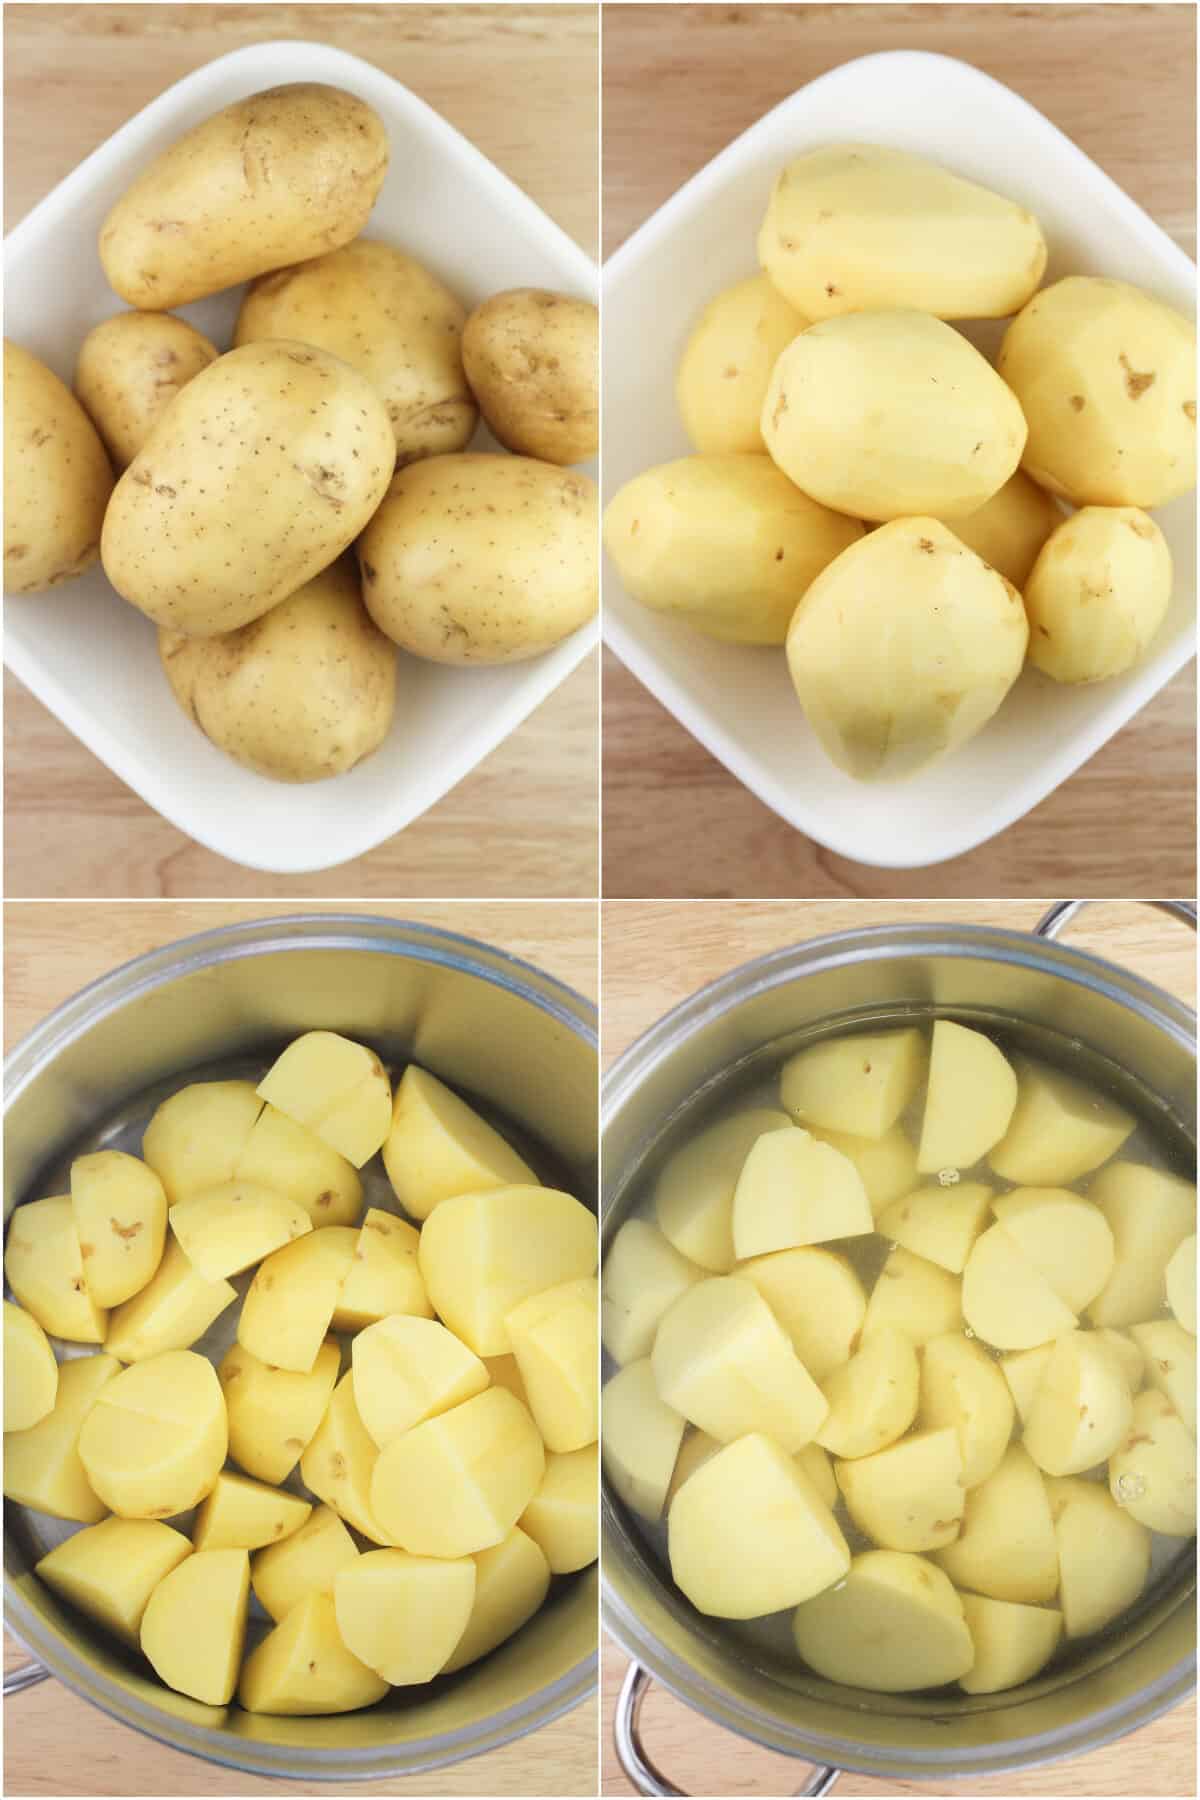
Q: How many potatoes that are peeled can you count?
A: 8